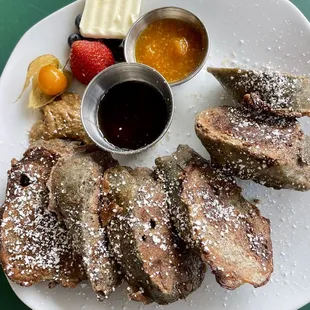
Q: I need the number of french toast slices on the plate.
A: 6